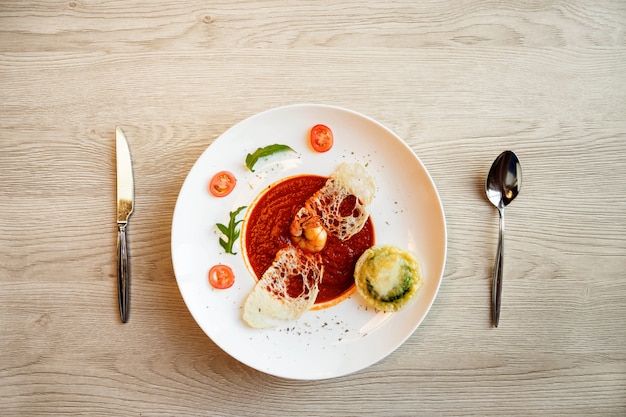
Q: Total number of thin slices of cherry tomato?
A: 3